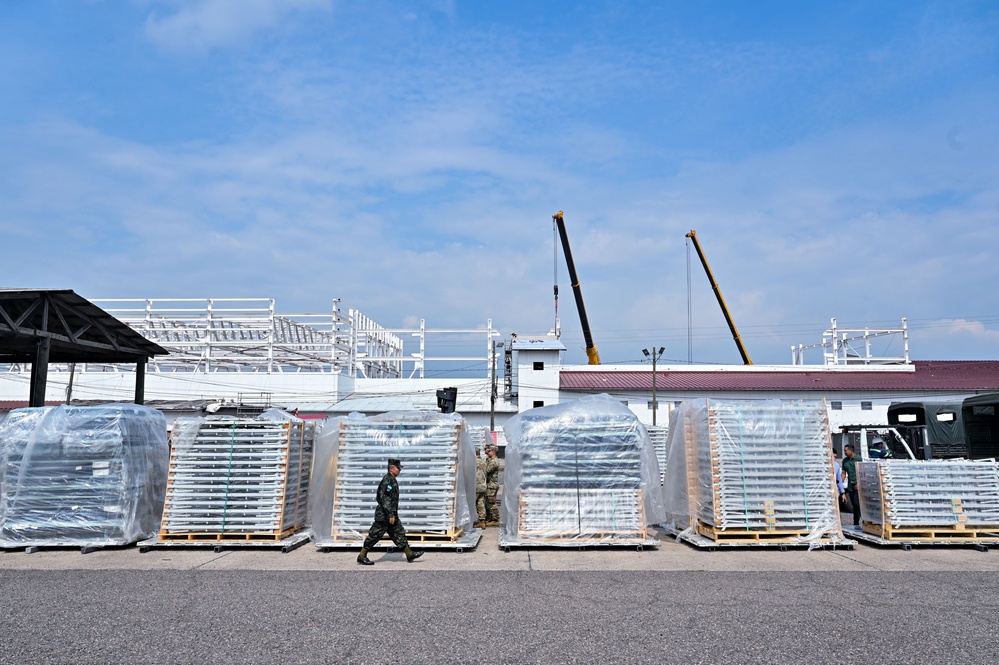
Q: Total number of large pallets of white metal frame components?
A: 6